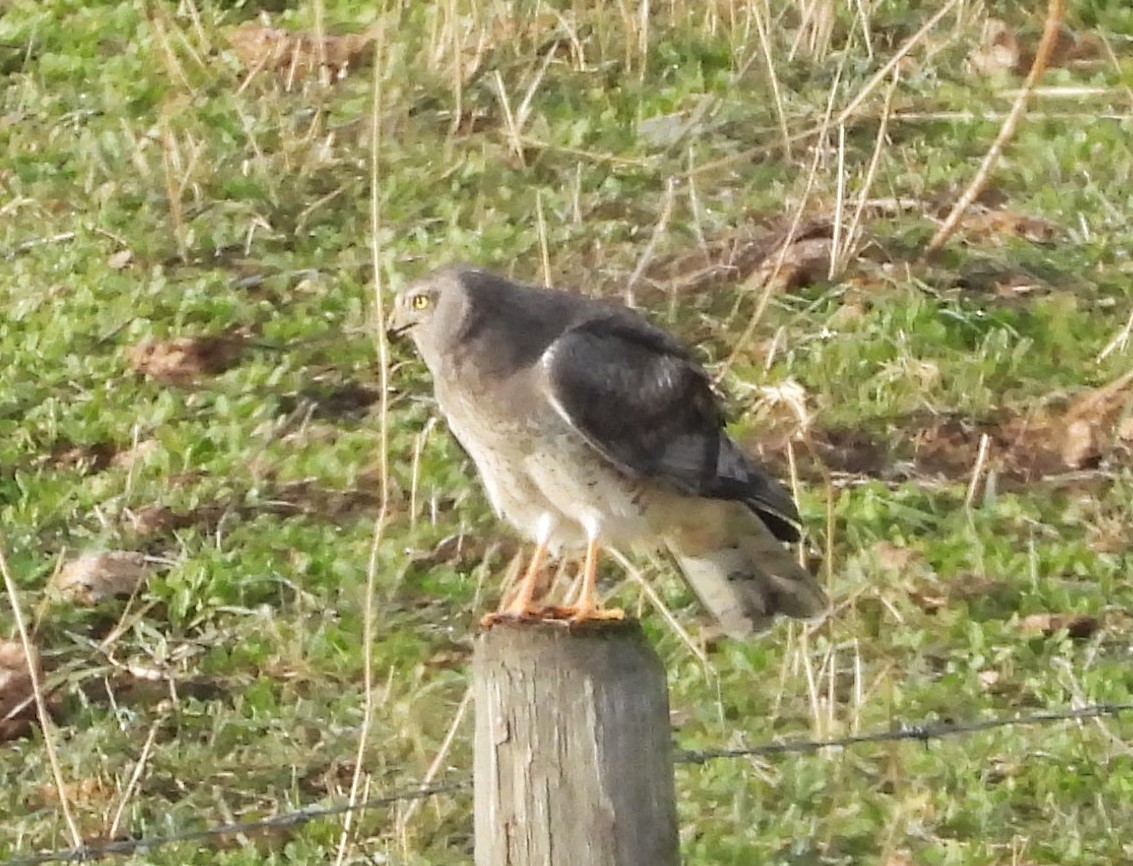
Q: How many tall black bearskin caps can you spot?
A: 0